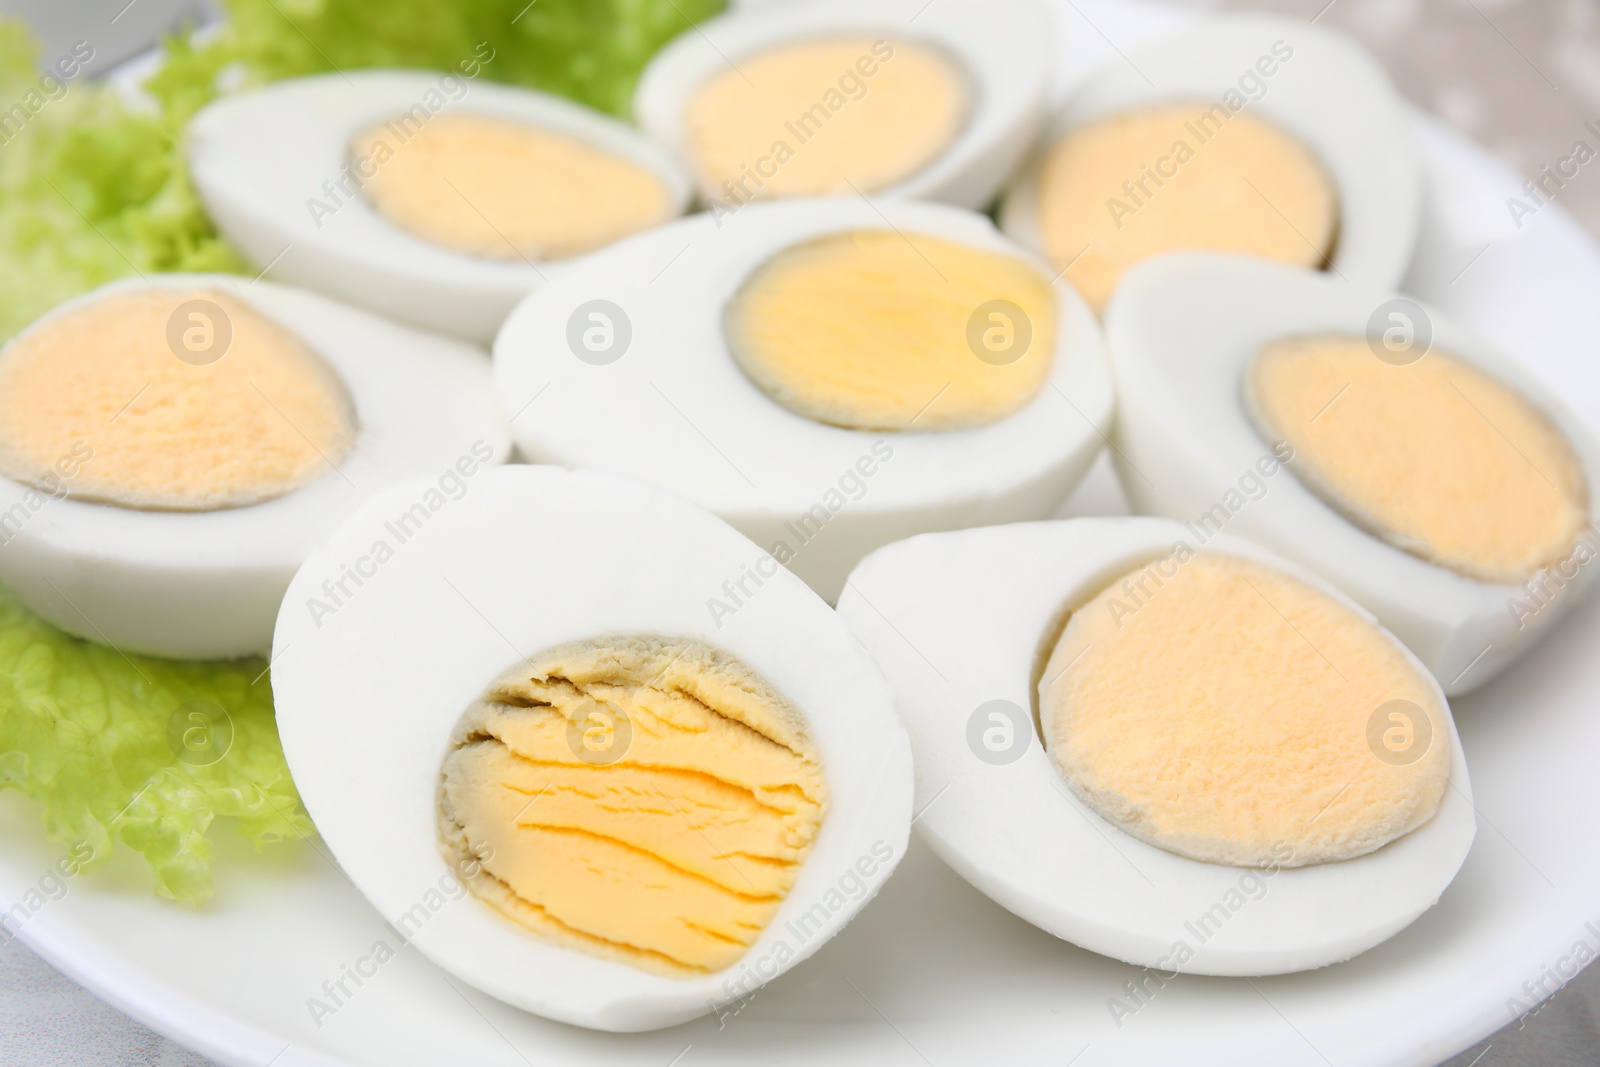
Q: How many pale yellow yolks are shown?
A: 6